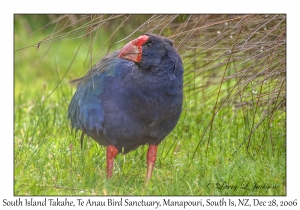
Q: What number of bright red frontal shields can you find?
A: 1